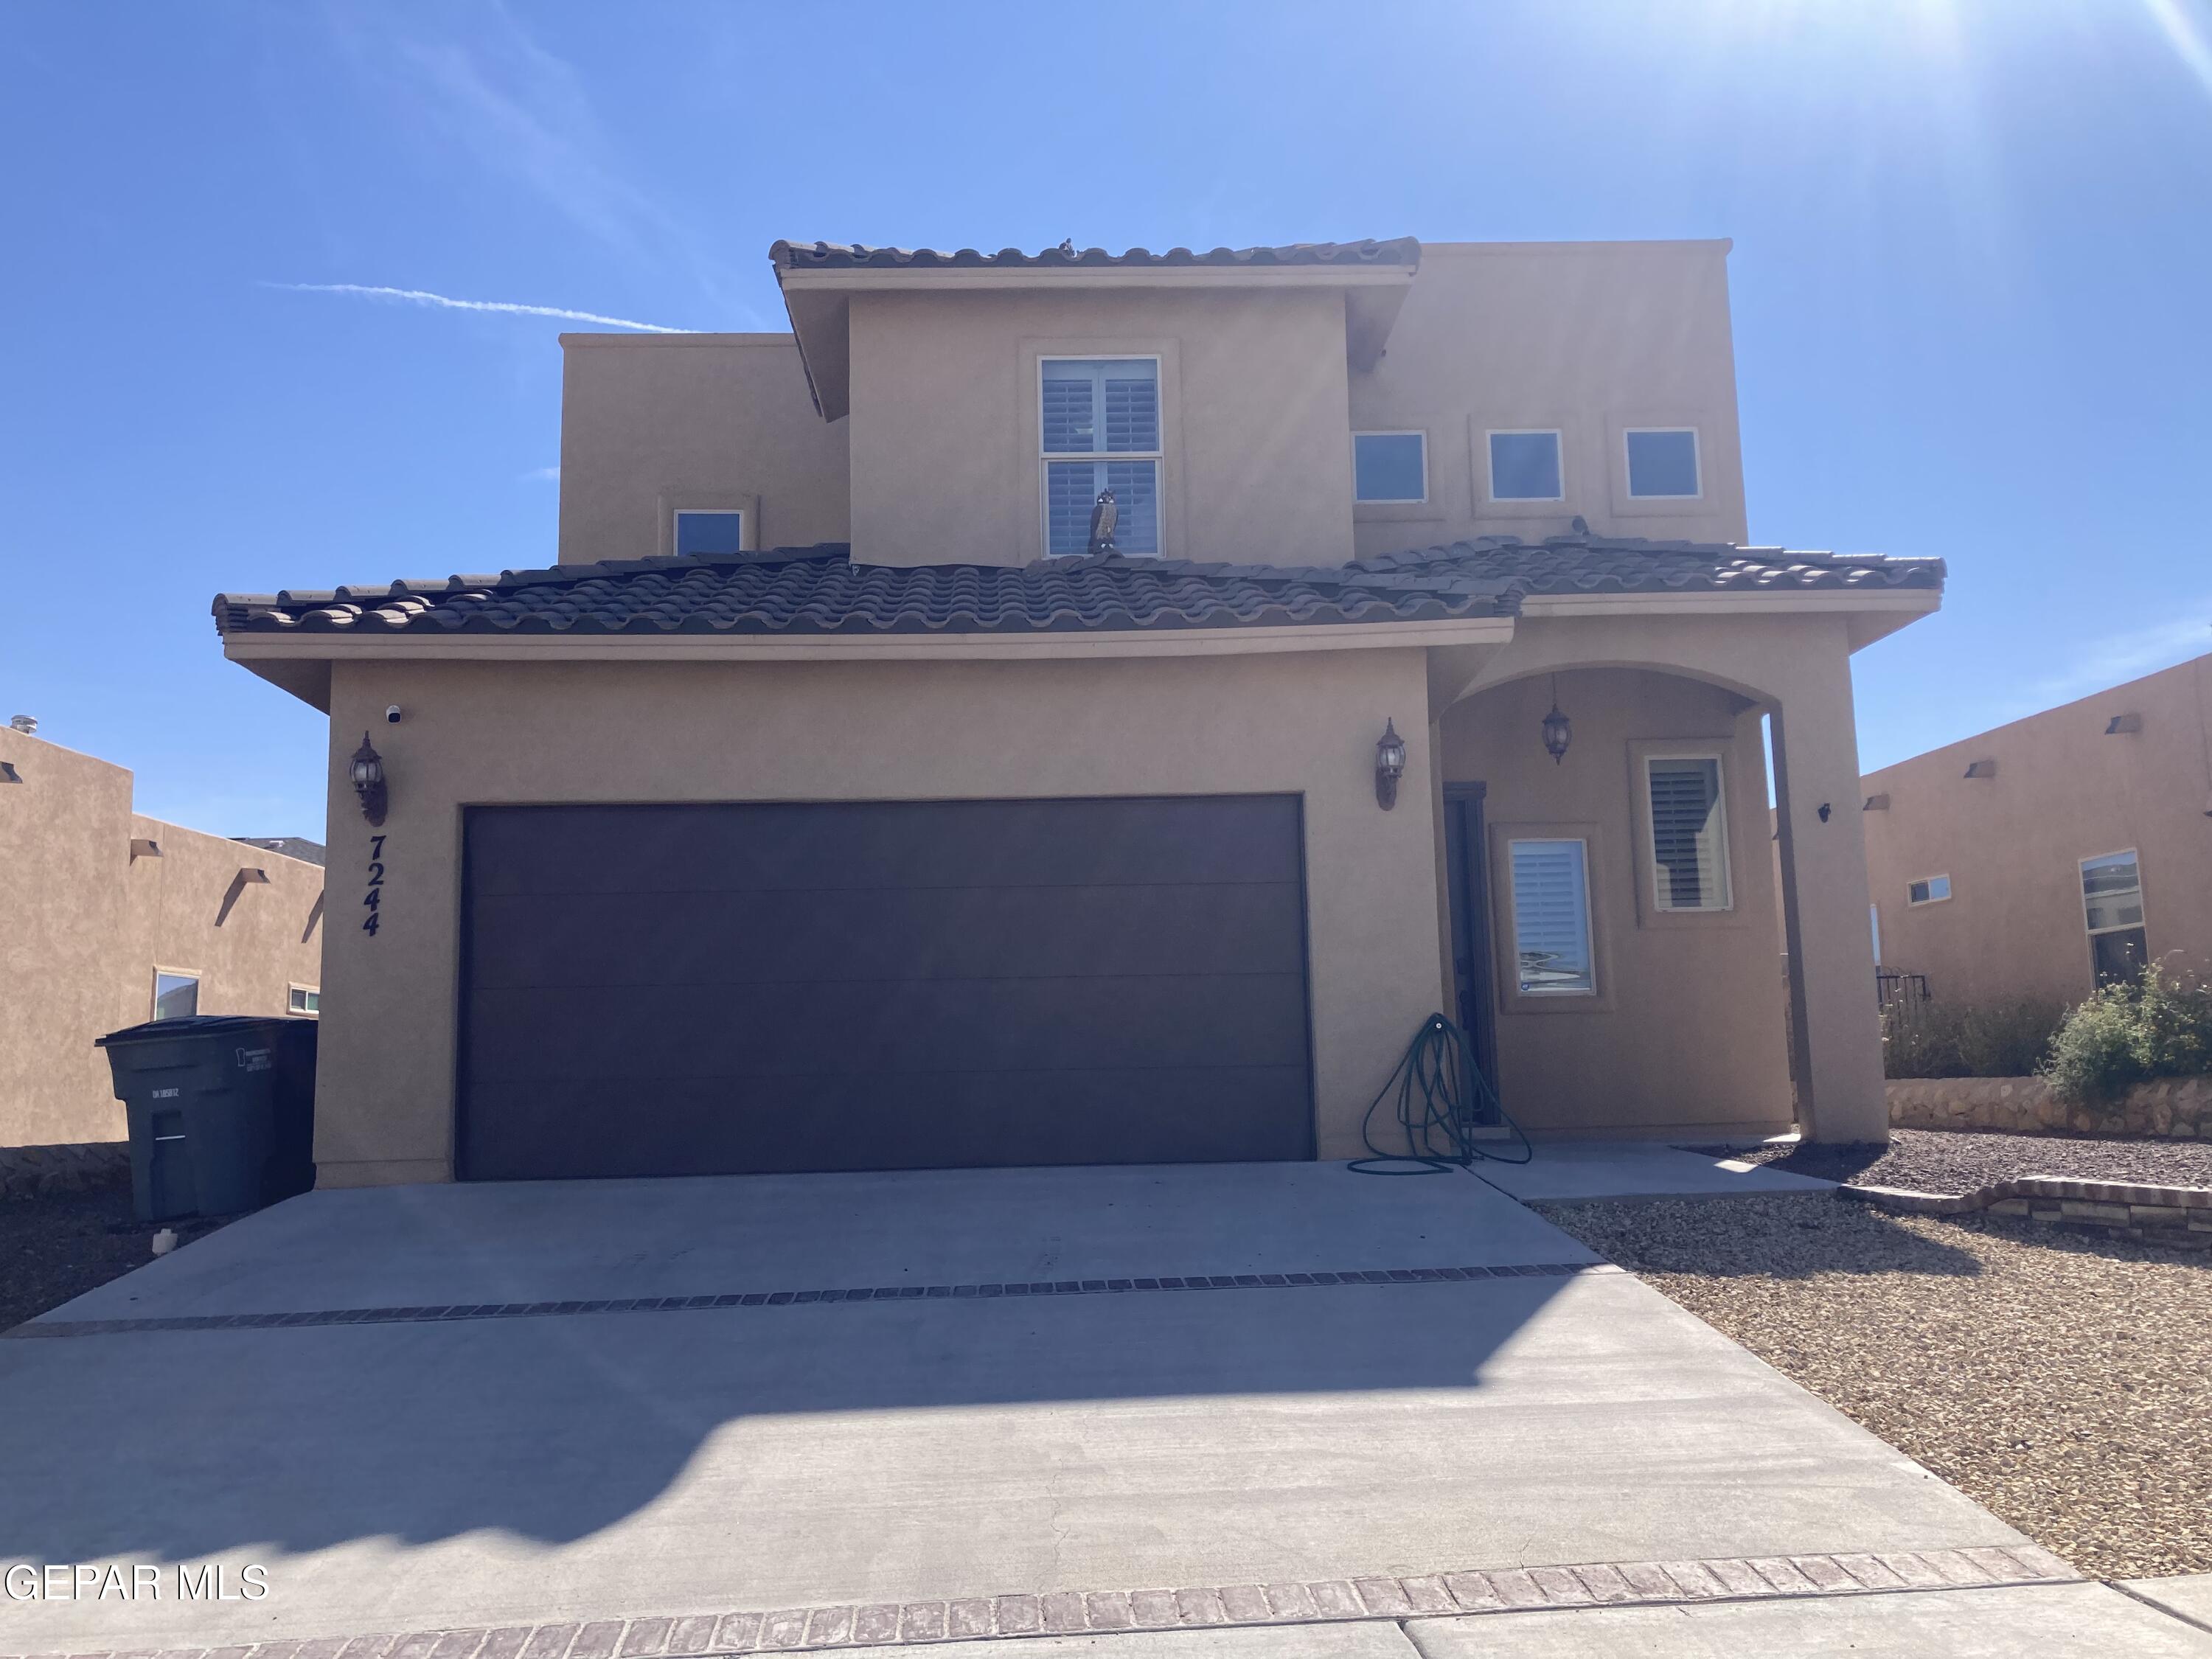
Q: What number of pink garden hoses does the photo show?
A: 0